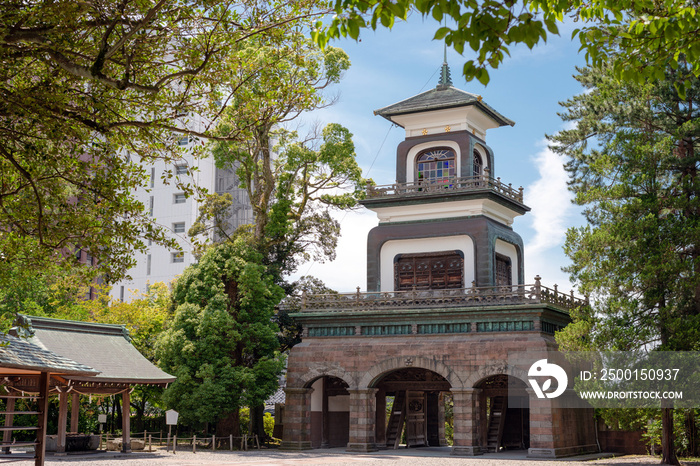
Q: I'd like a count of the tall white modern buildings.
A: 1